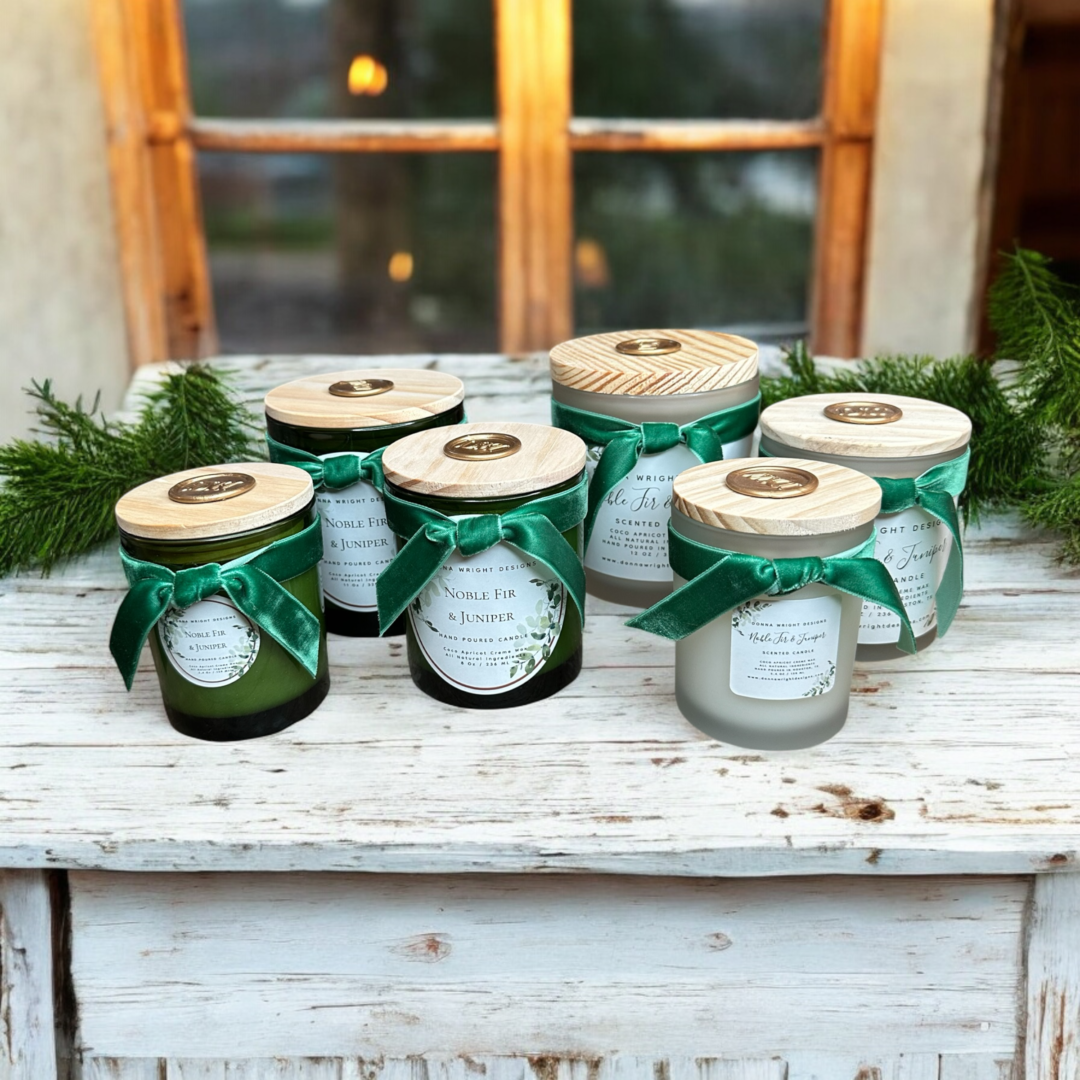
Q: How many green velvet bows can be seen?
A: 6